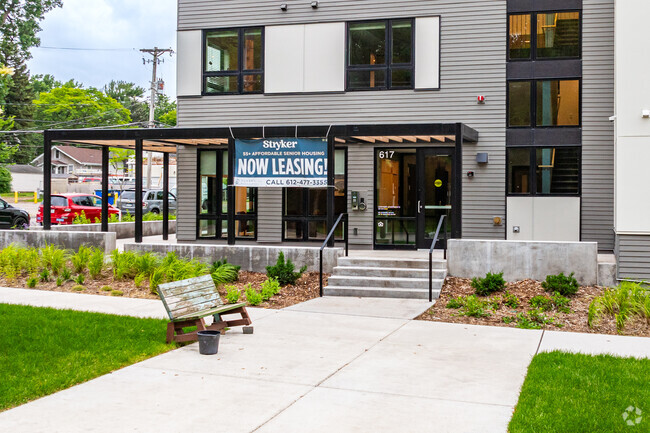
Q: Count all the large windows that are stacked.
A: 3